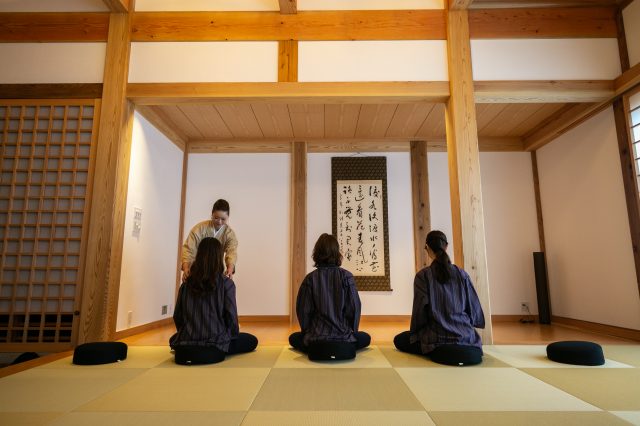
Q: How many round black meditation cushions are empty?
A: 2